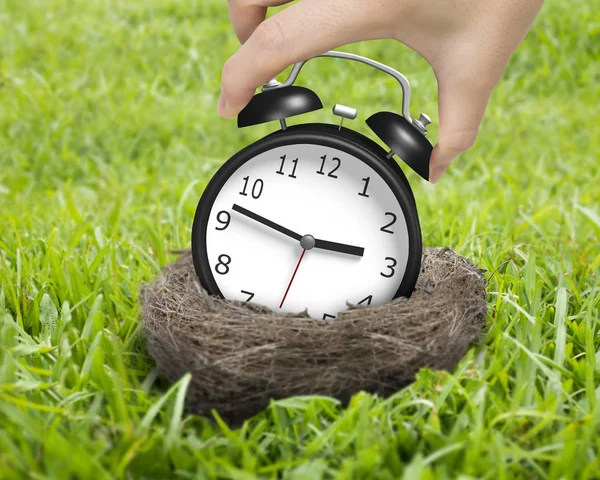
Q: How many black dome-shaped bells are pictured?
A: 2